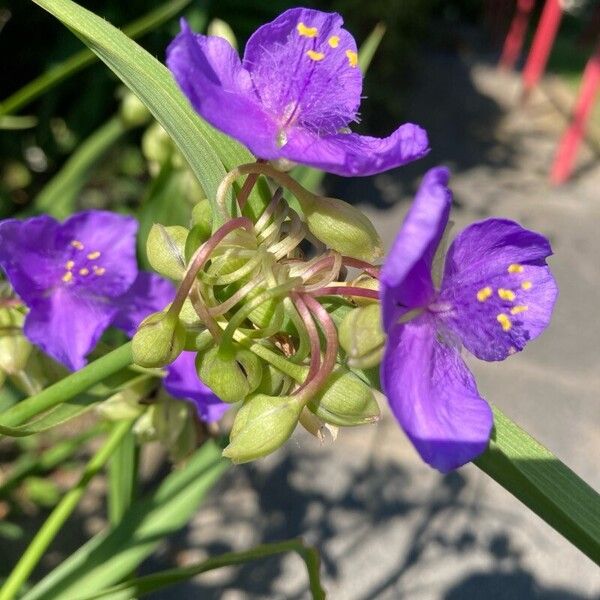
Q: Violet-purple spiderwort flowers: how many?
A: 4